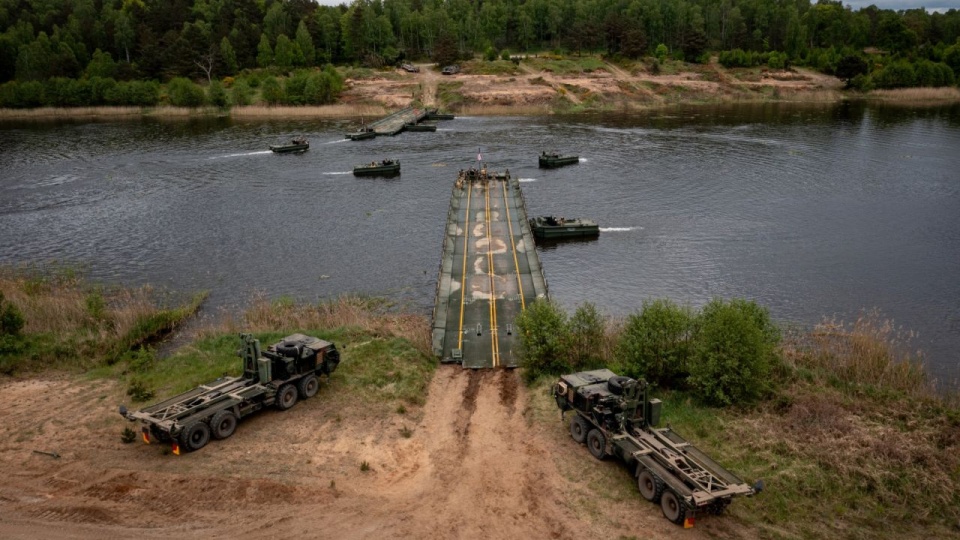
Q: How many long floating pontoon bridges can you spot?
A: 2